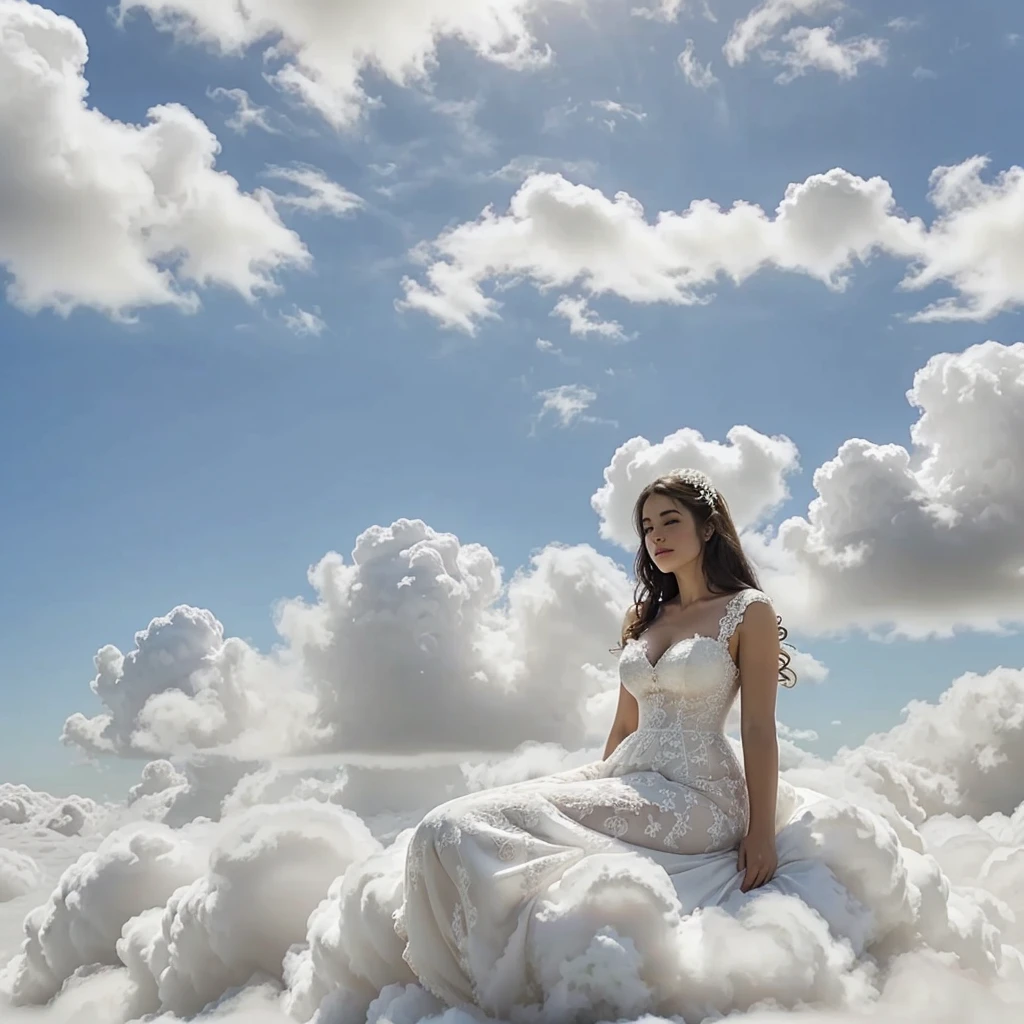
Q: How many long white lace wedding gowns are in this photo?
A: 1